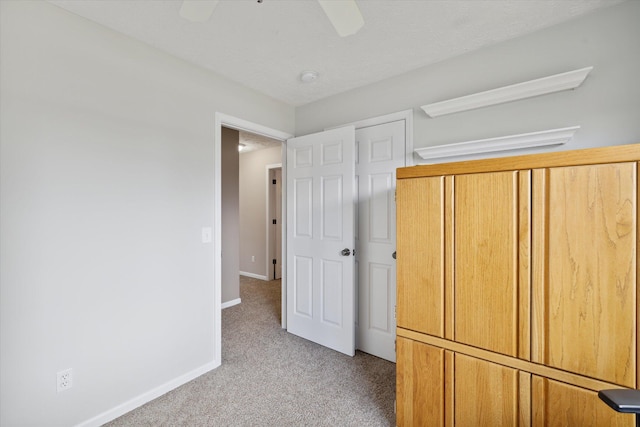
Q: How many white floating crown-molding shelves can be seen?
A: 2